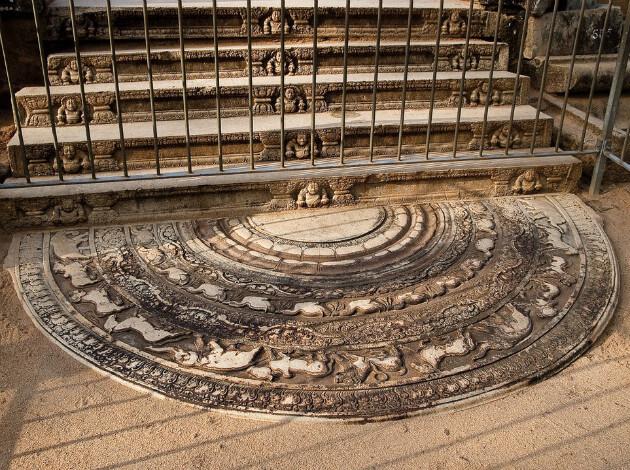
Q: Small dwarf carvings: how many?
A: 15